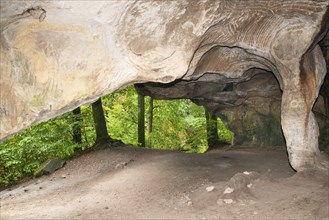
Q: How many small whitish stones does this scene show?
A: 5